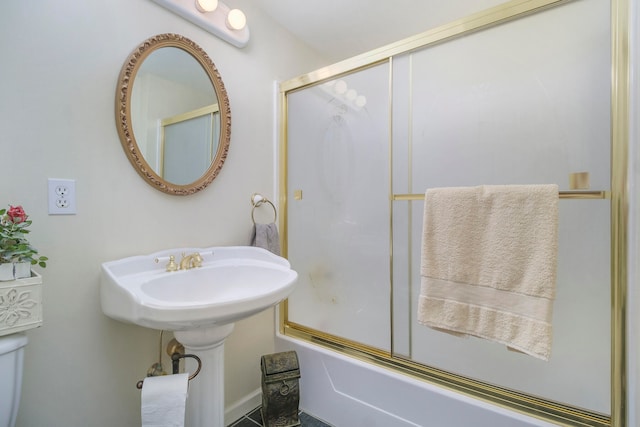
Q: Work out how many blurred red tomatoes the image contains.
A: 0